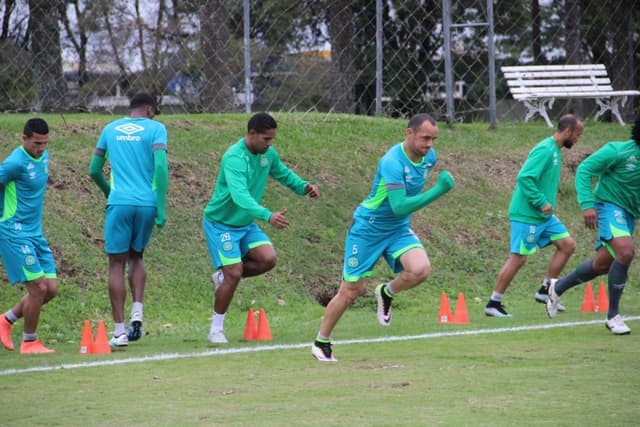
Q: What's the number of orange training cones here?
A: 8